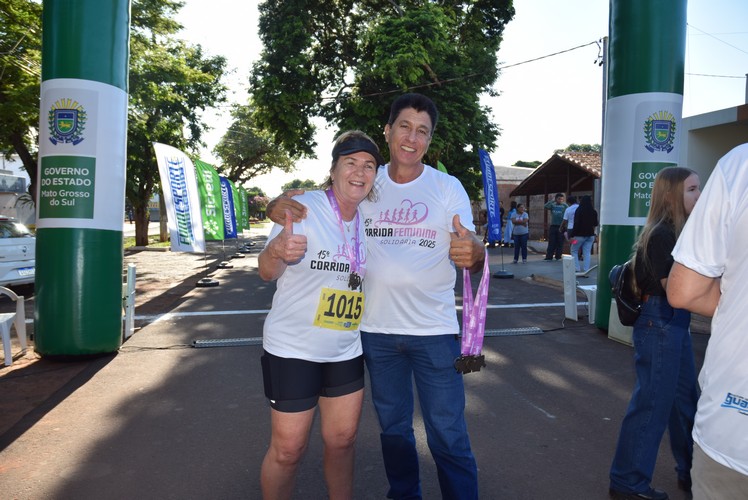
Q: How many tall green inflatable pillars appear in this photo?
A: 2